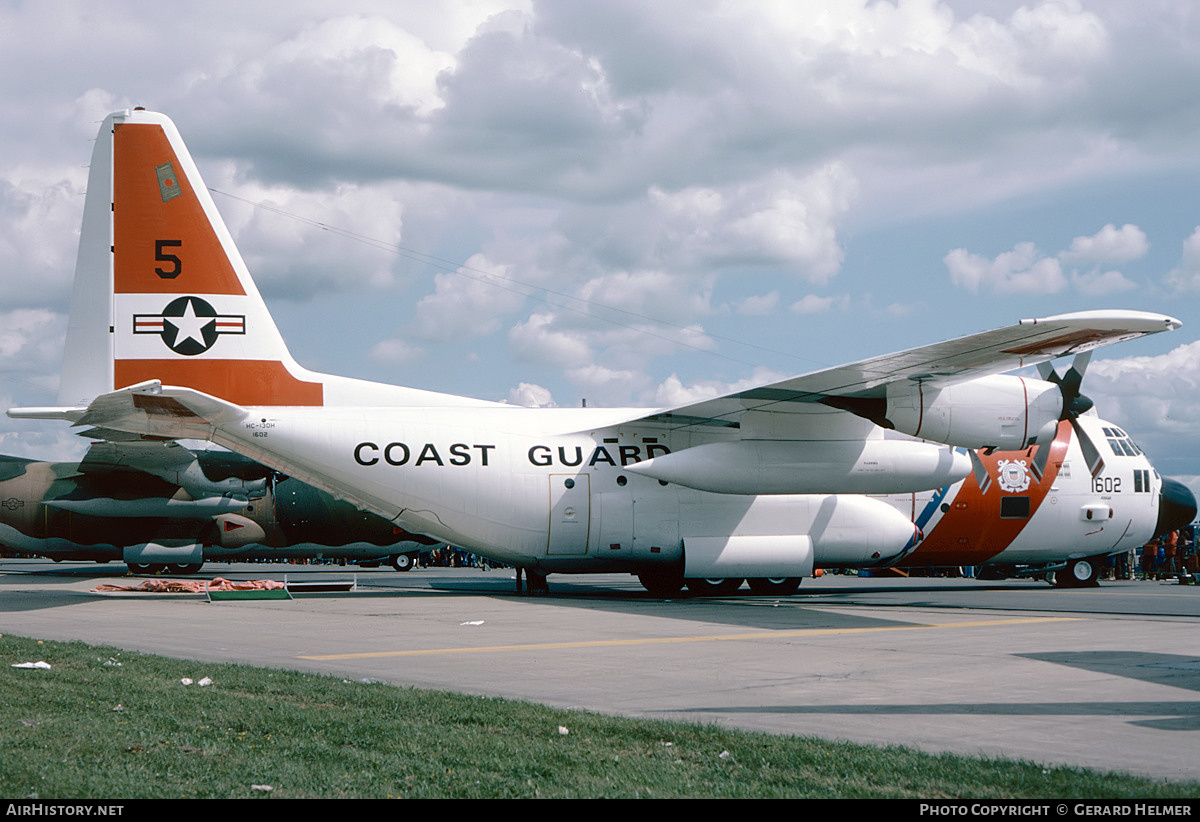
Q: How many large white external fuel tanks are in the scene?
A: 1